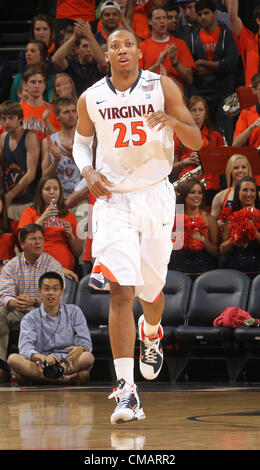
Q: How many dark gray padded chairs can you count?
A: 5